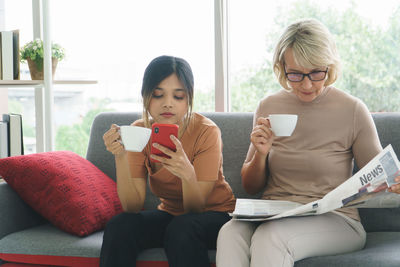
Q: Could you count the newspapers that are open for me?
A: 1